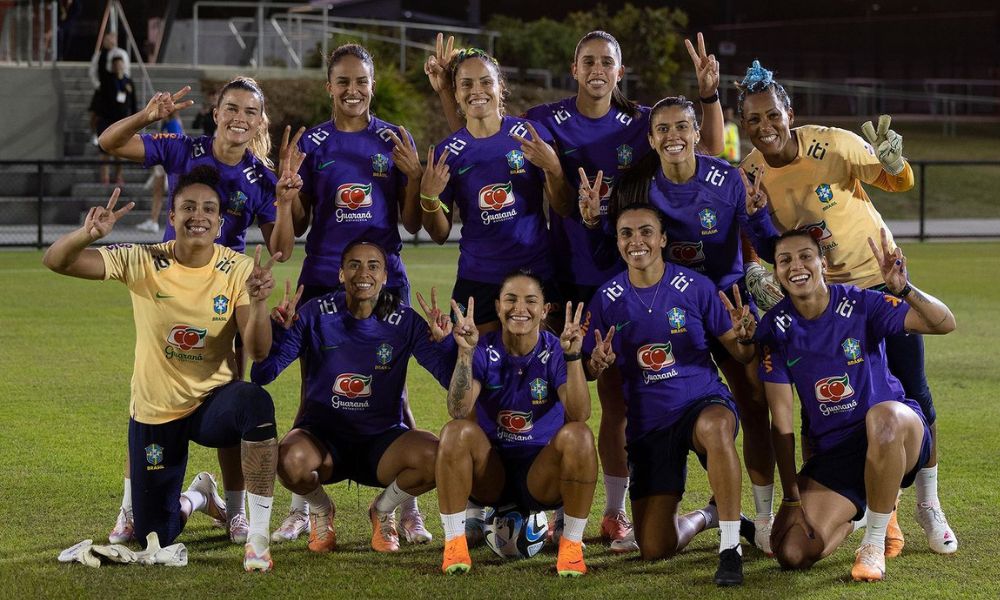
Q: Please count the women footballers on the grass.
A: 11